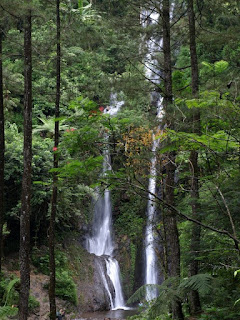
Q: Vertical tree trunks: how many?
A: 5